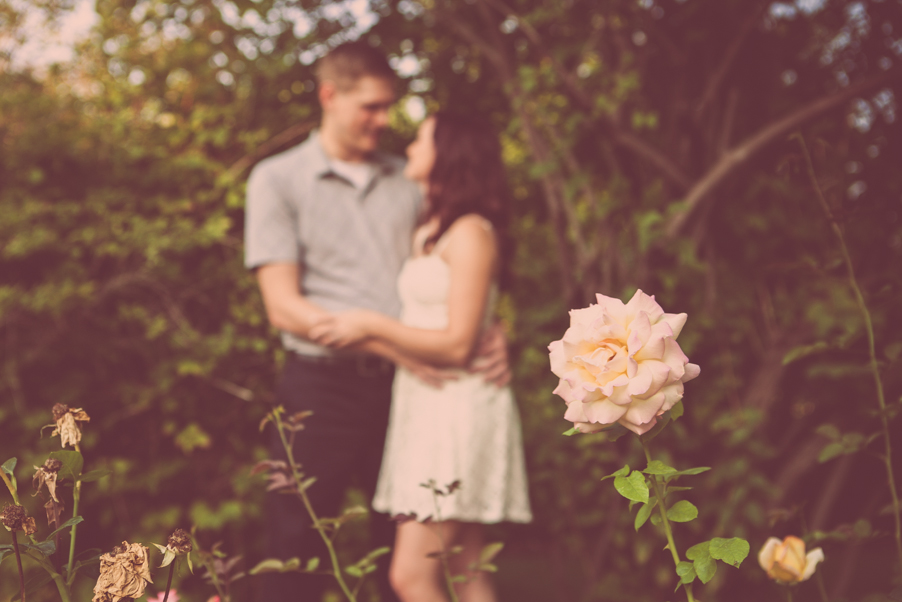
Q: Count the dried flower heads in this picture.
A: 5